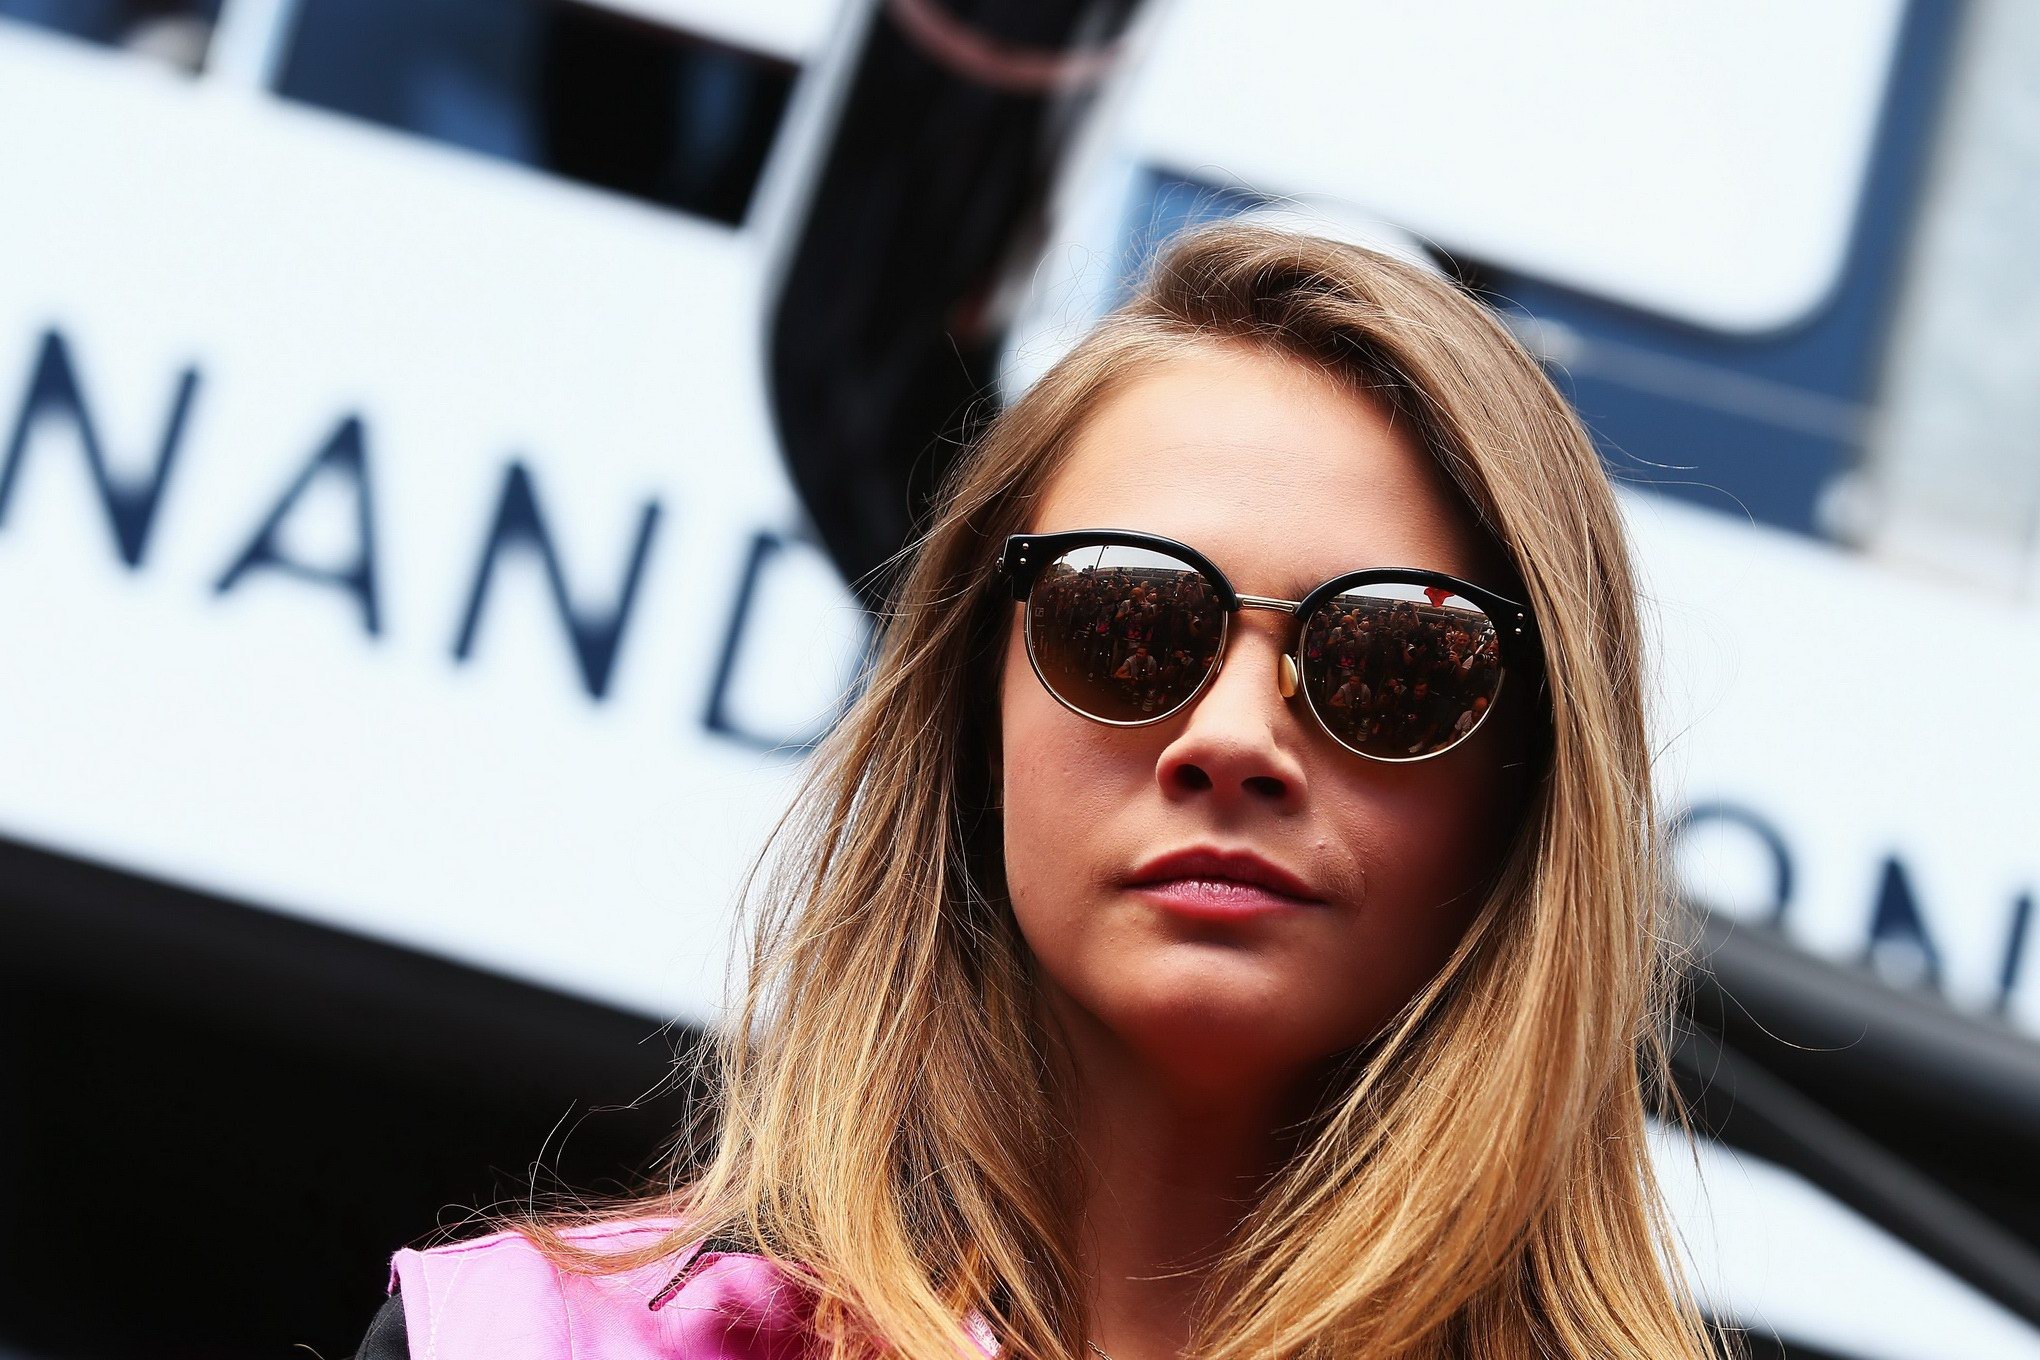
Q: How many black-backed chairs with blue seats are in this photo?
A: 0